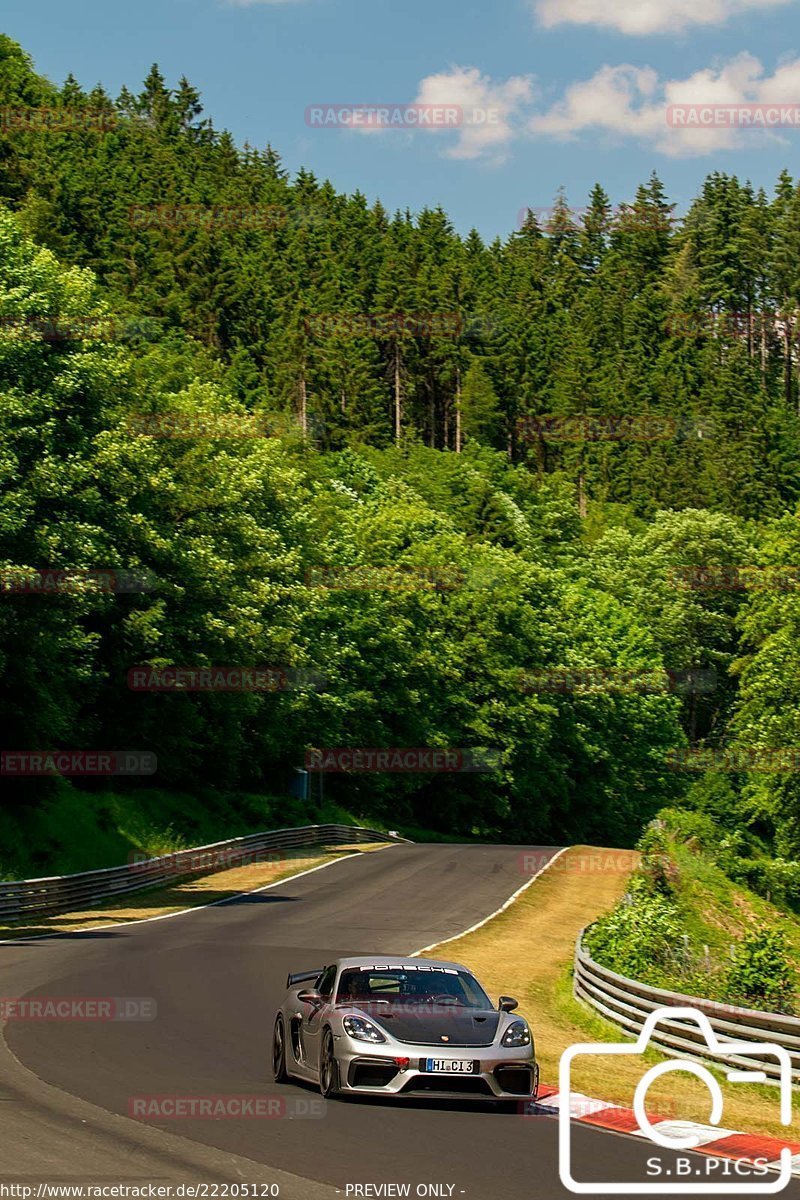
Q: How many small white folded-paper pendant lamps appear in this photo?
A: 0